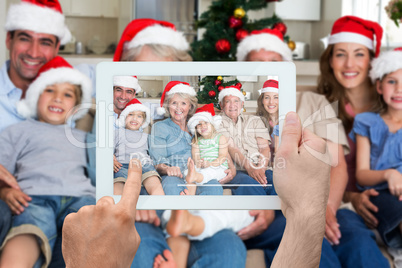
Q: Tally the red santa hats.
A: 12